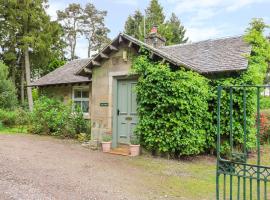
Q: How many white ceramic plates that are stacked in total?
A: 0